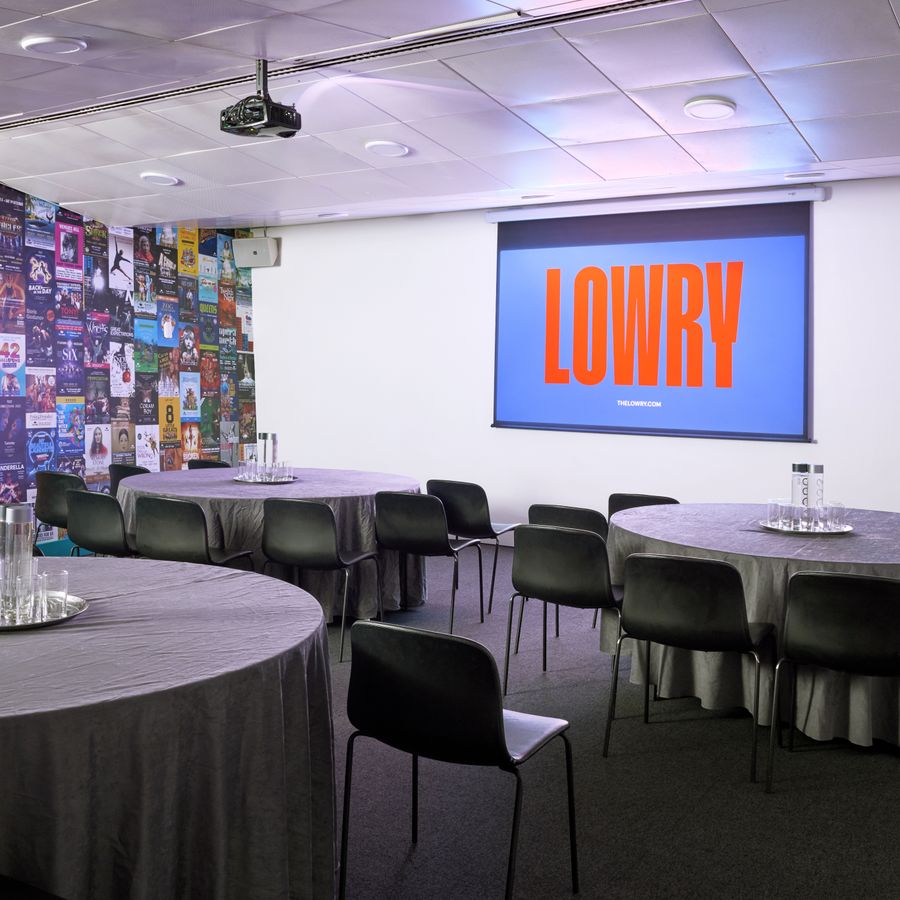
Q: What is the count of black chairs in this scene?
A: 14